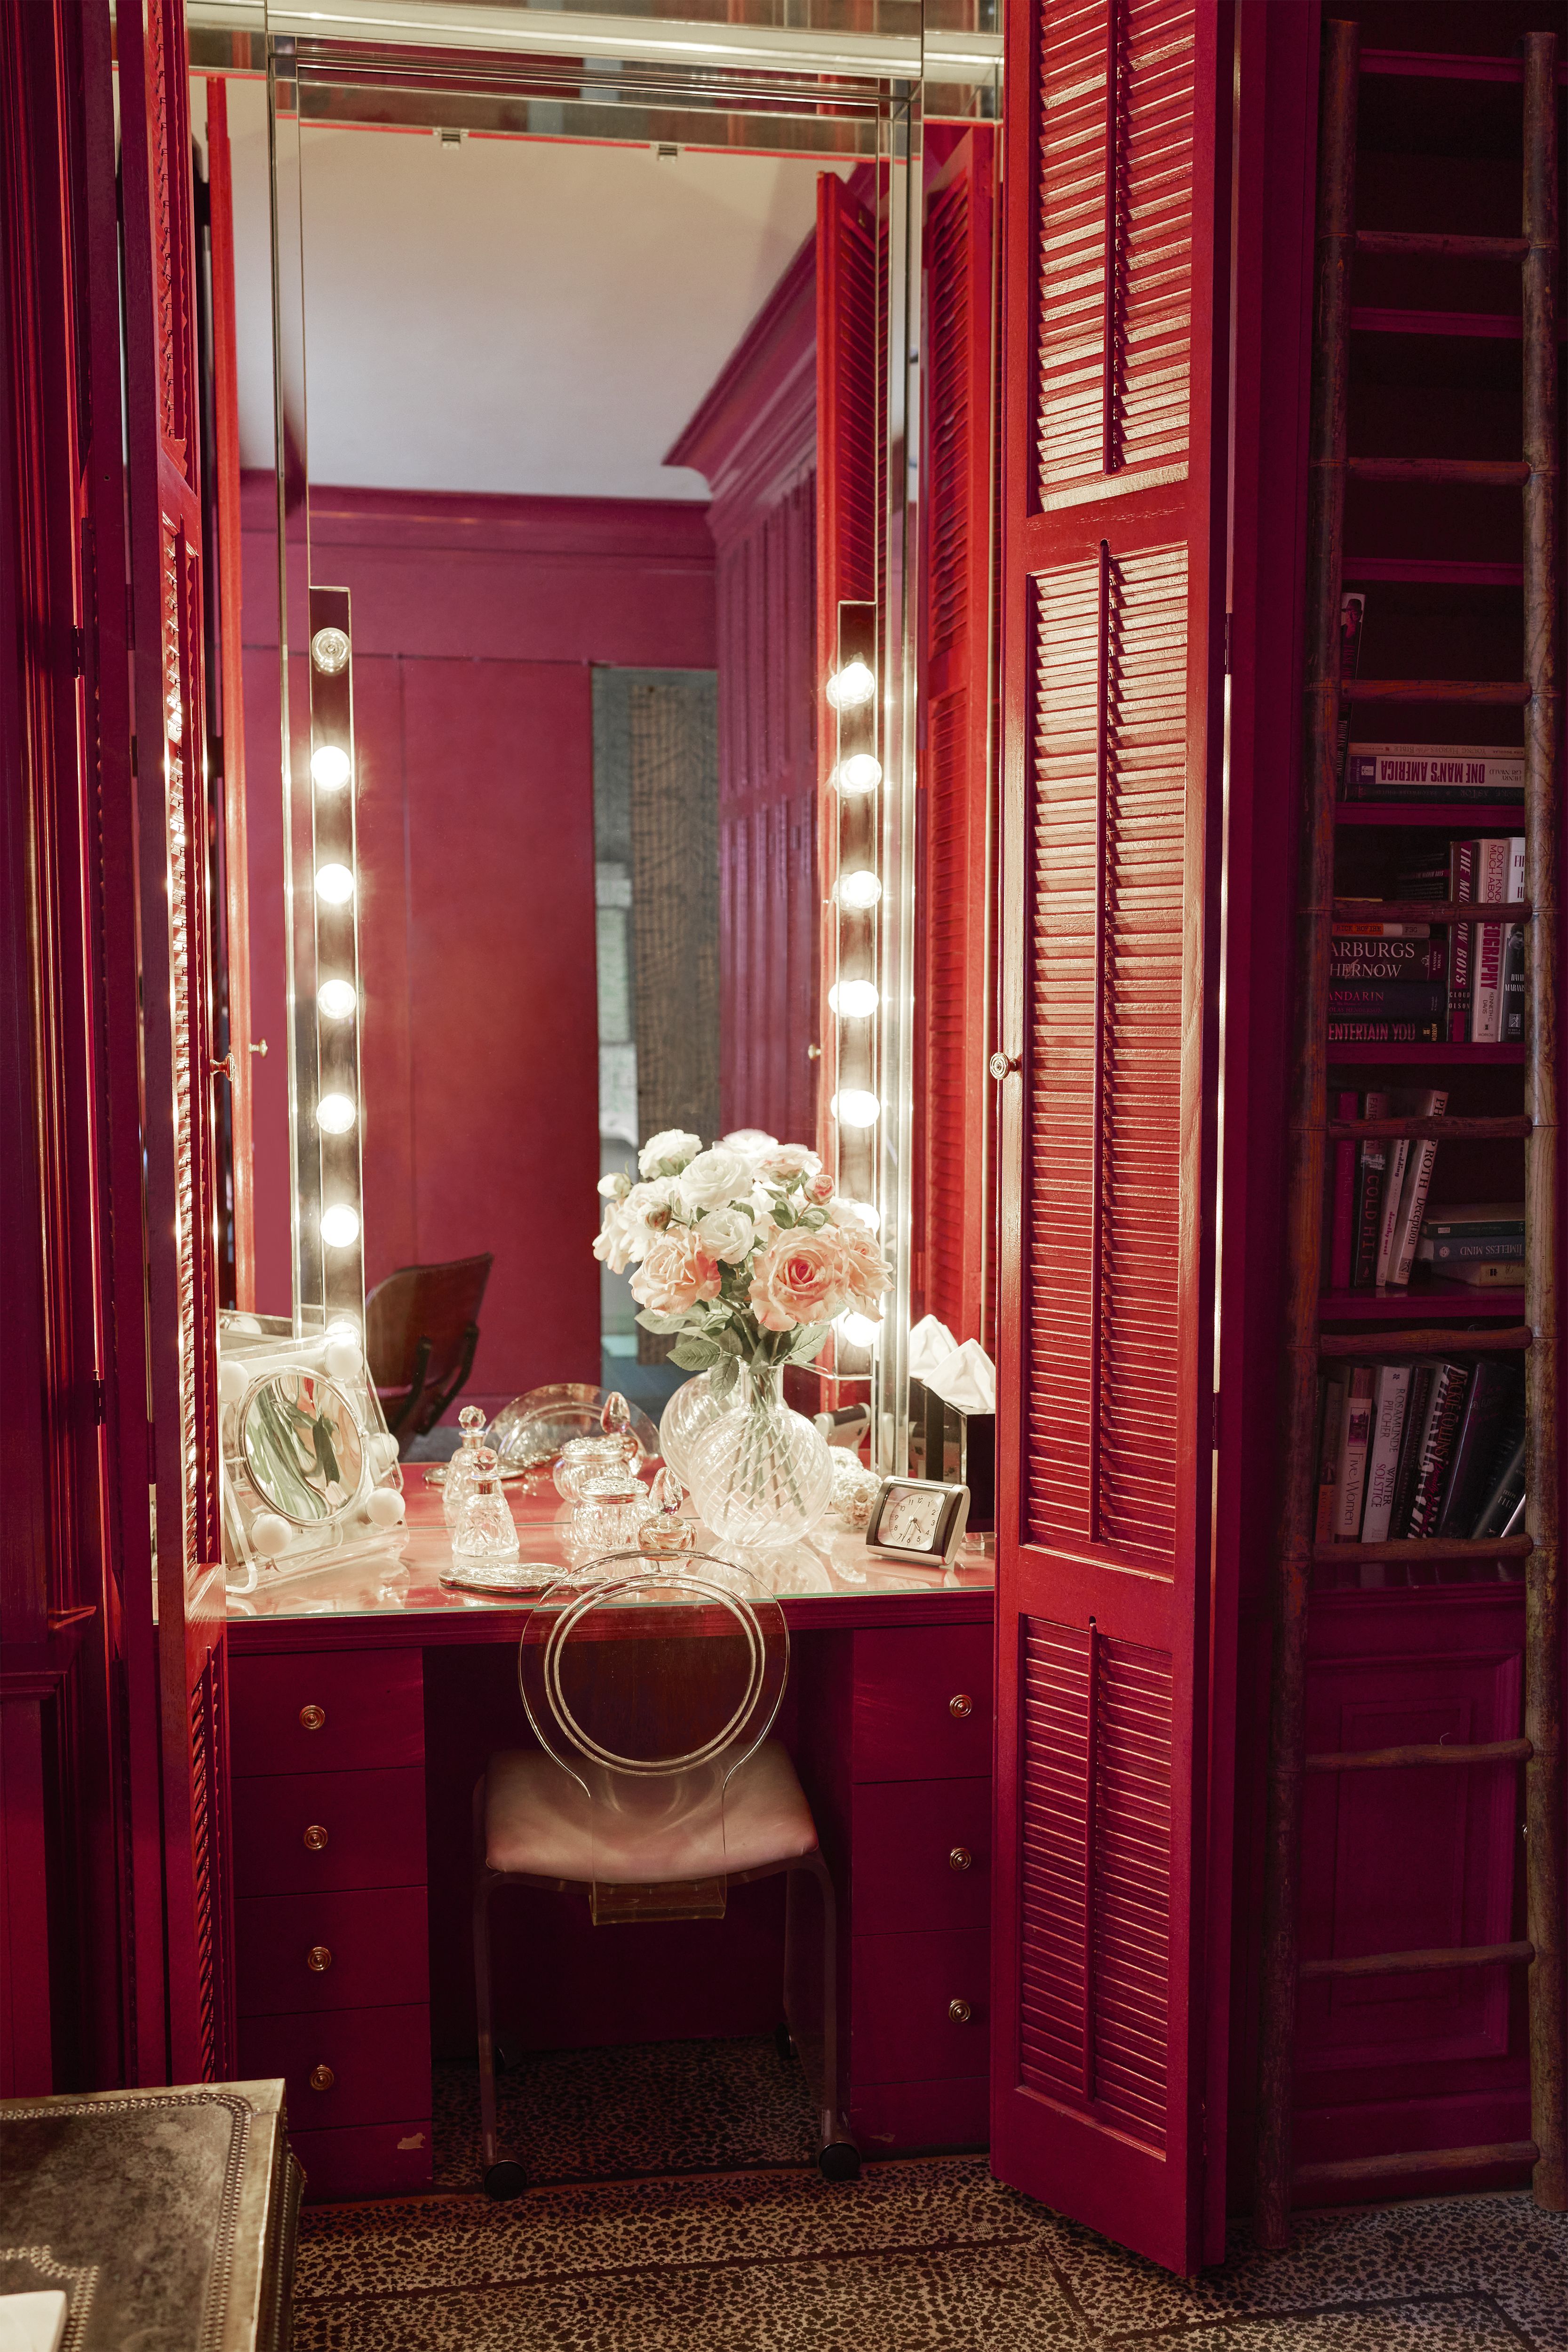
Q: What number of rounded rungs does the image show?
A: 10